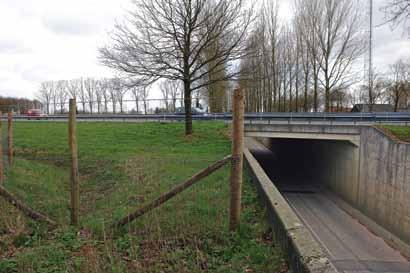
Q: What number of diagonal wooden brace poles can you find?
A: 2